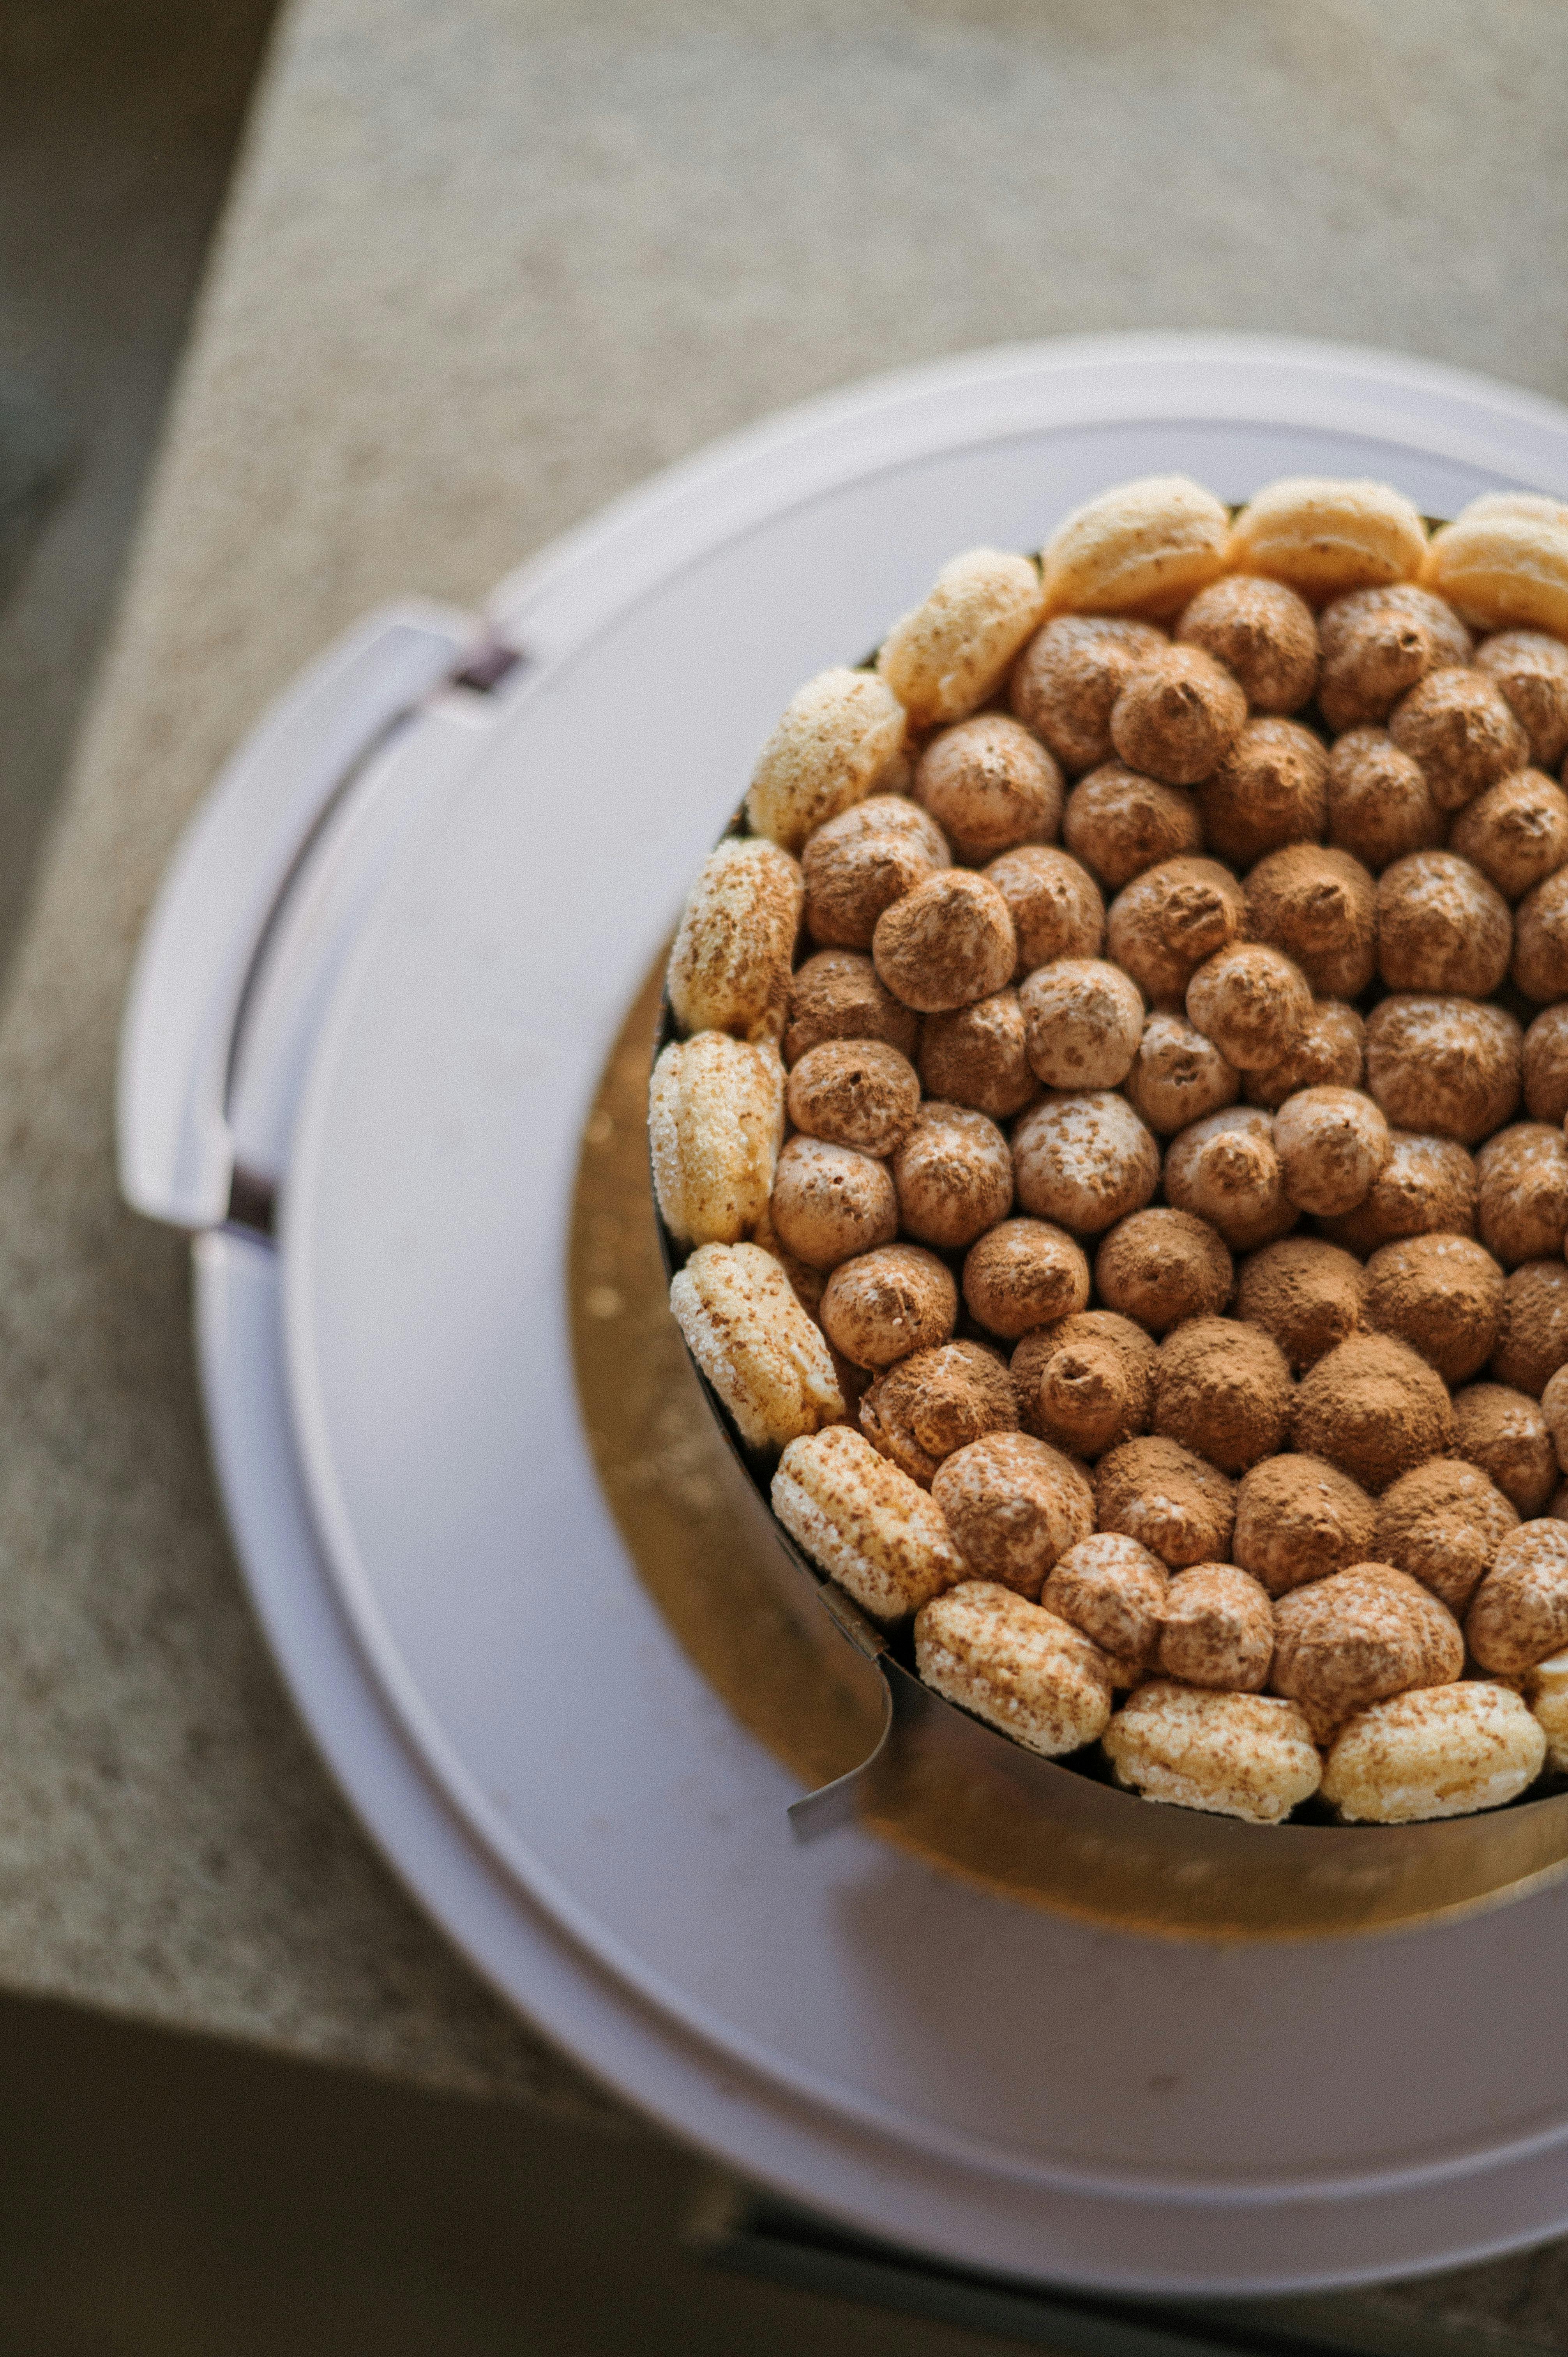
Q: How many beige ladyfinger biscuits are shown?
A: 13